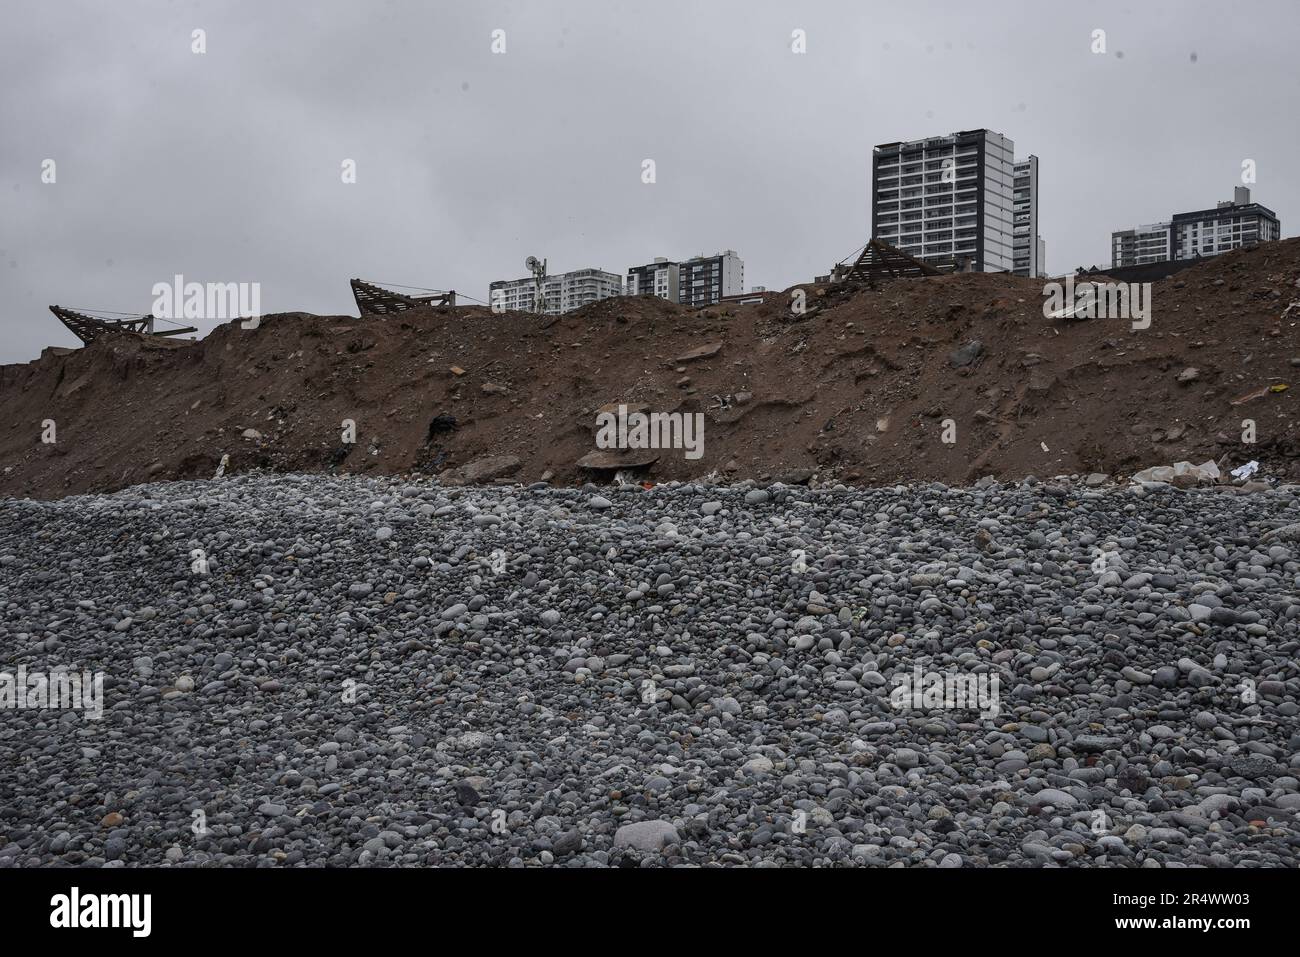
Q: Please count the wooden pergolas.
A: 3